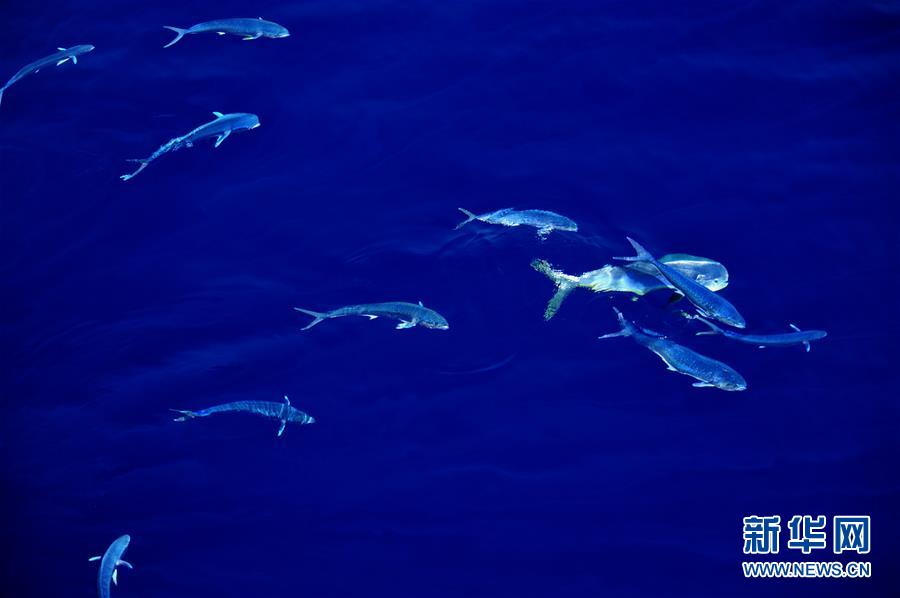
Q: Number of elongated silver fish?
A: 11